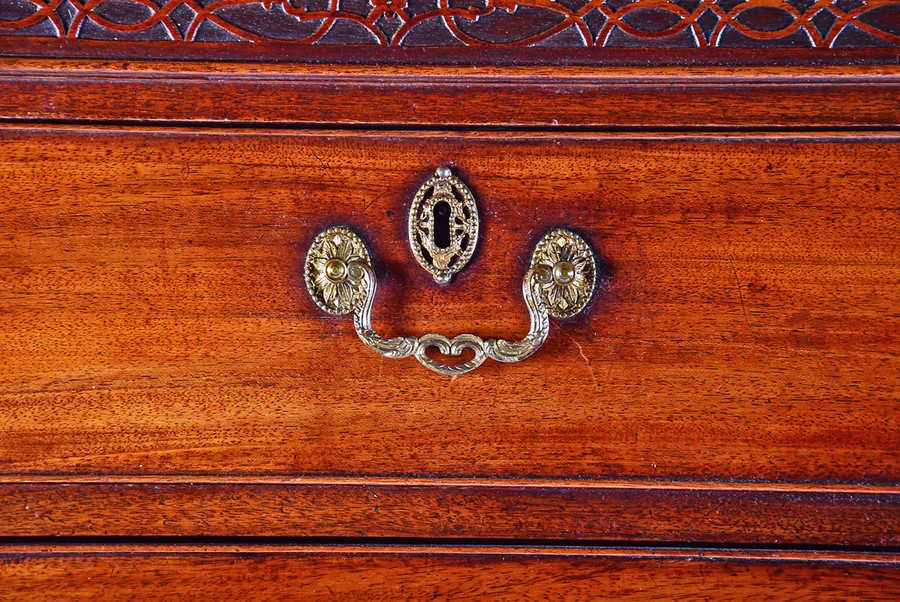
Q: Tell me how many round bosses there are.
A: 2